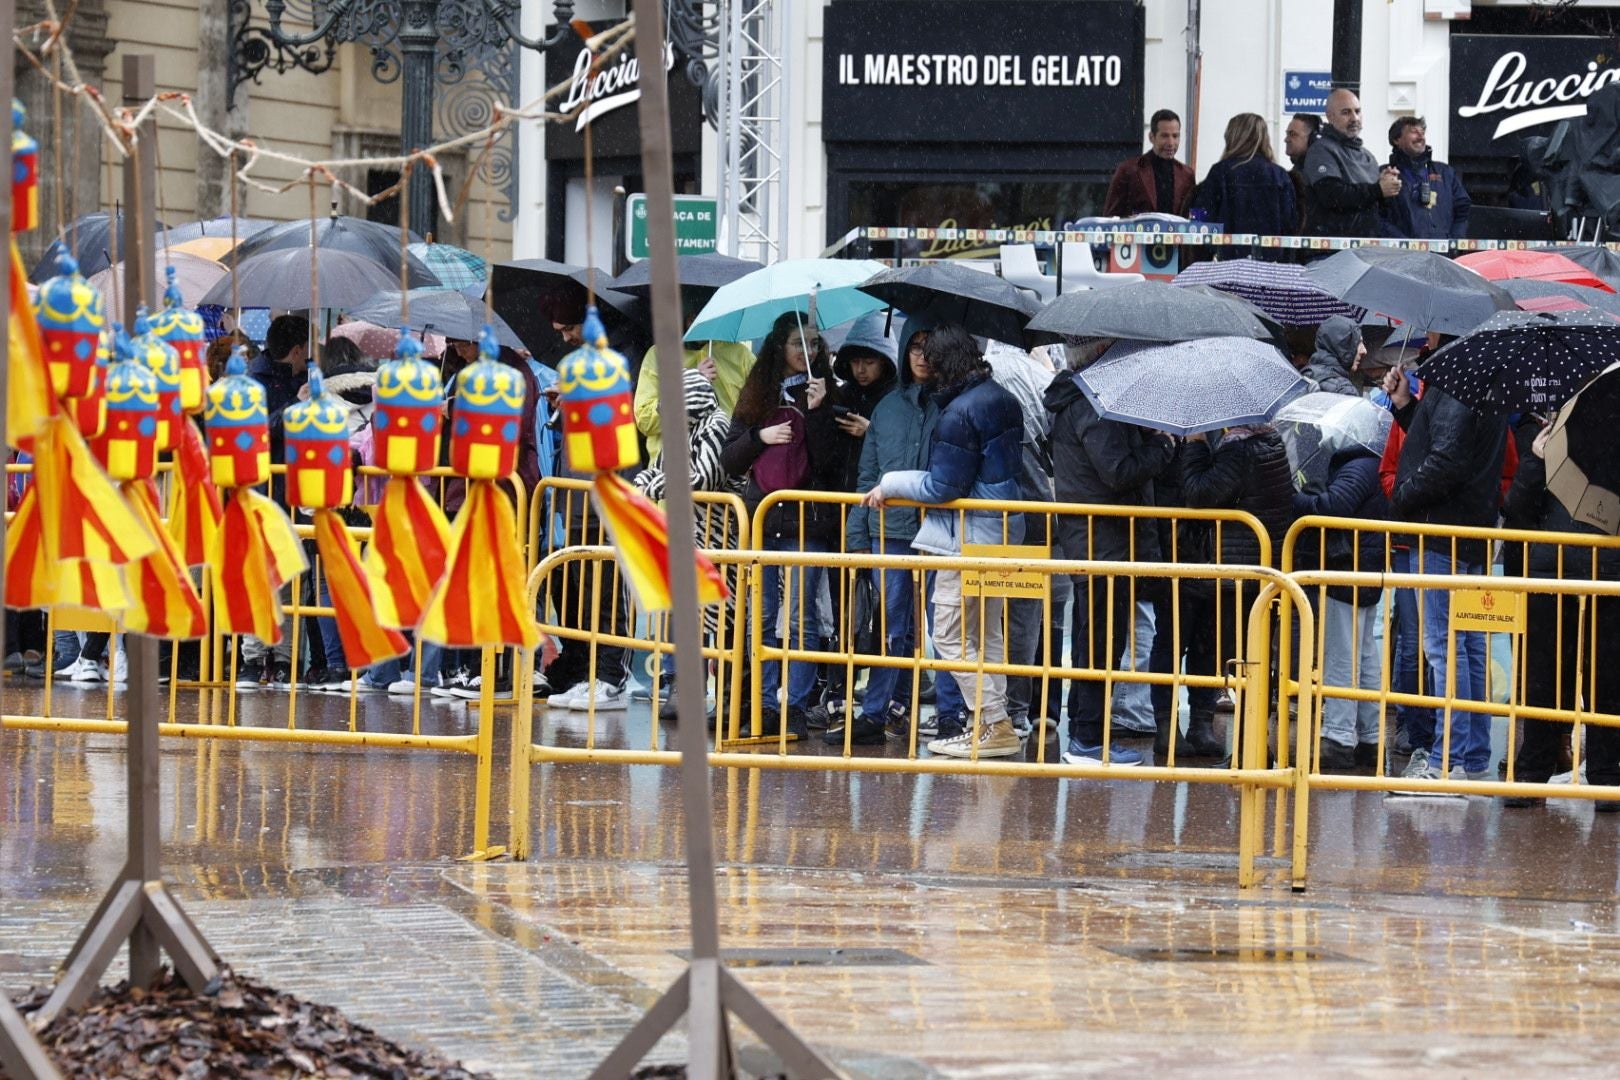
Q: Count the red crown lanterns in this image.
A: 11